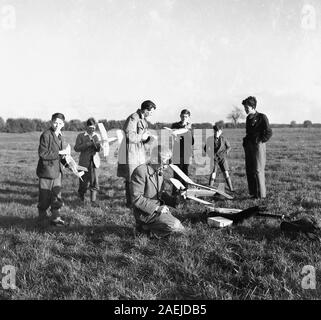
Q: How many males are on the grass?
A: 7